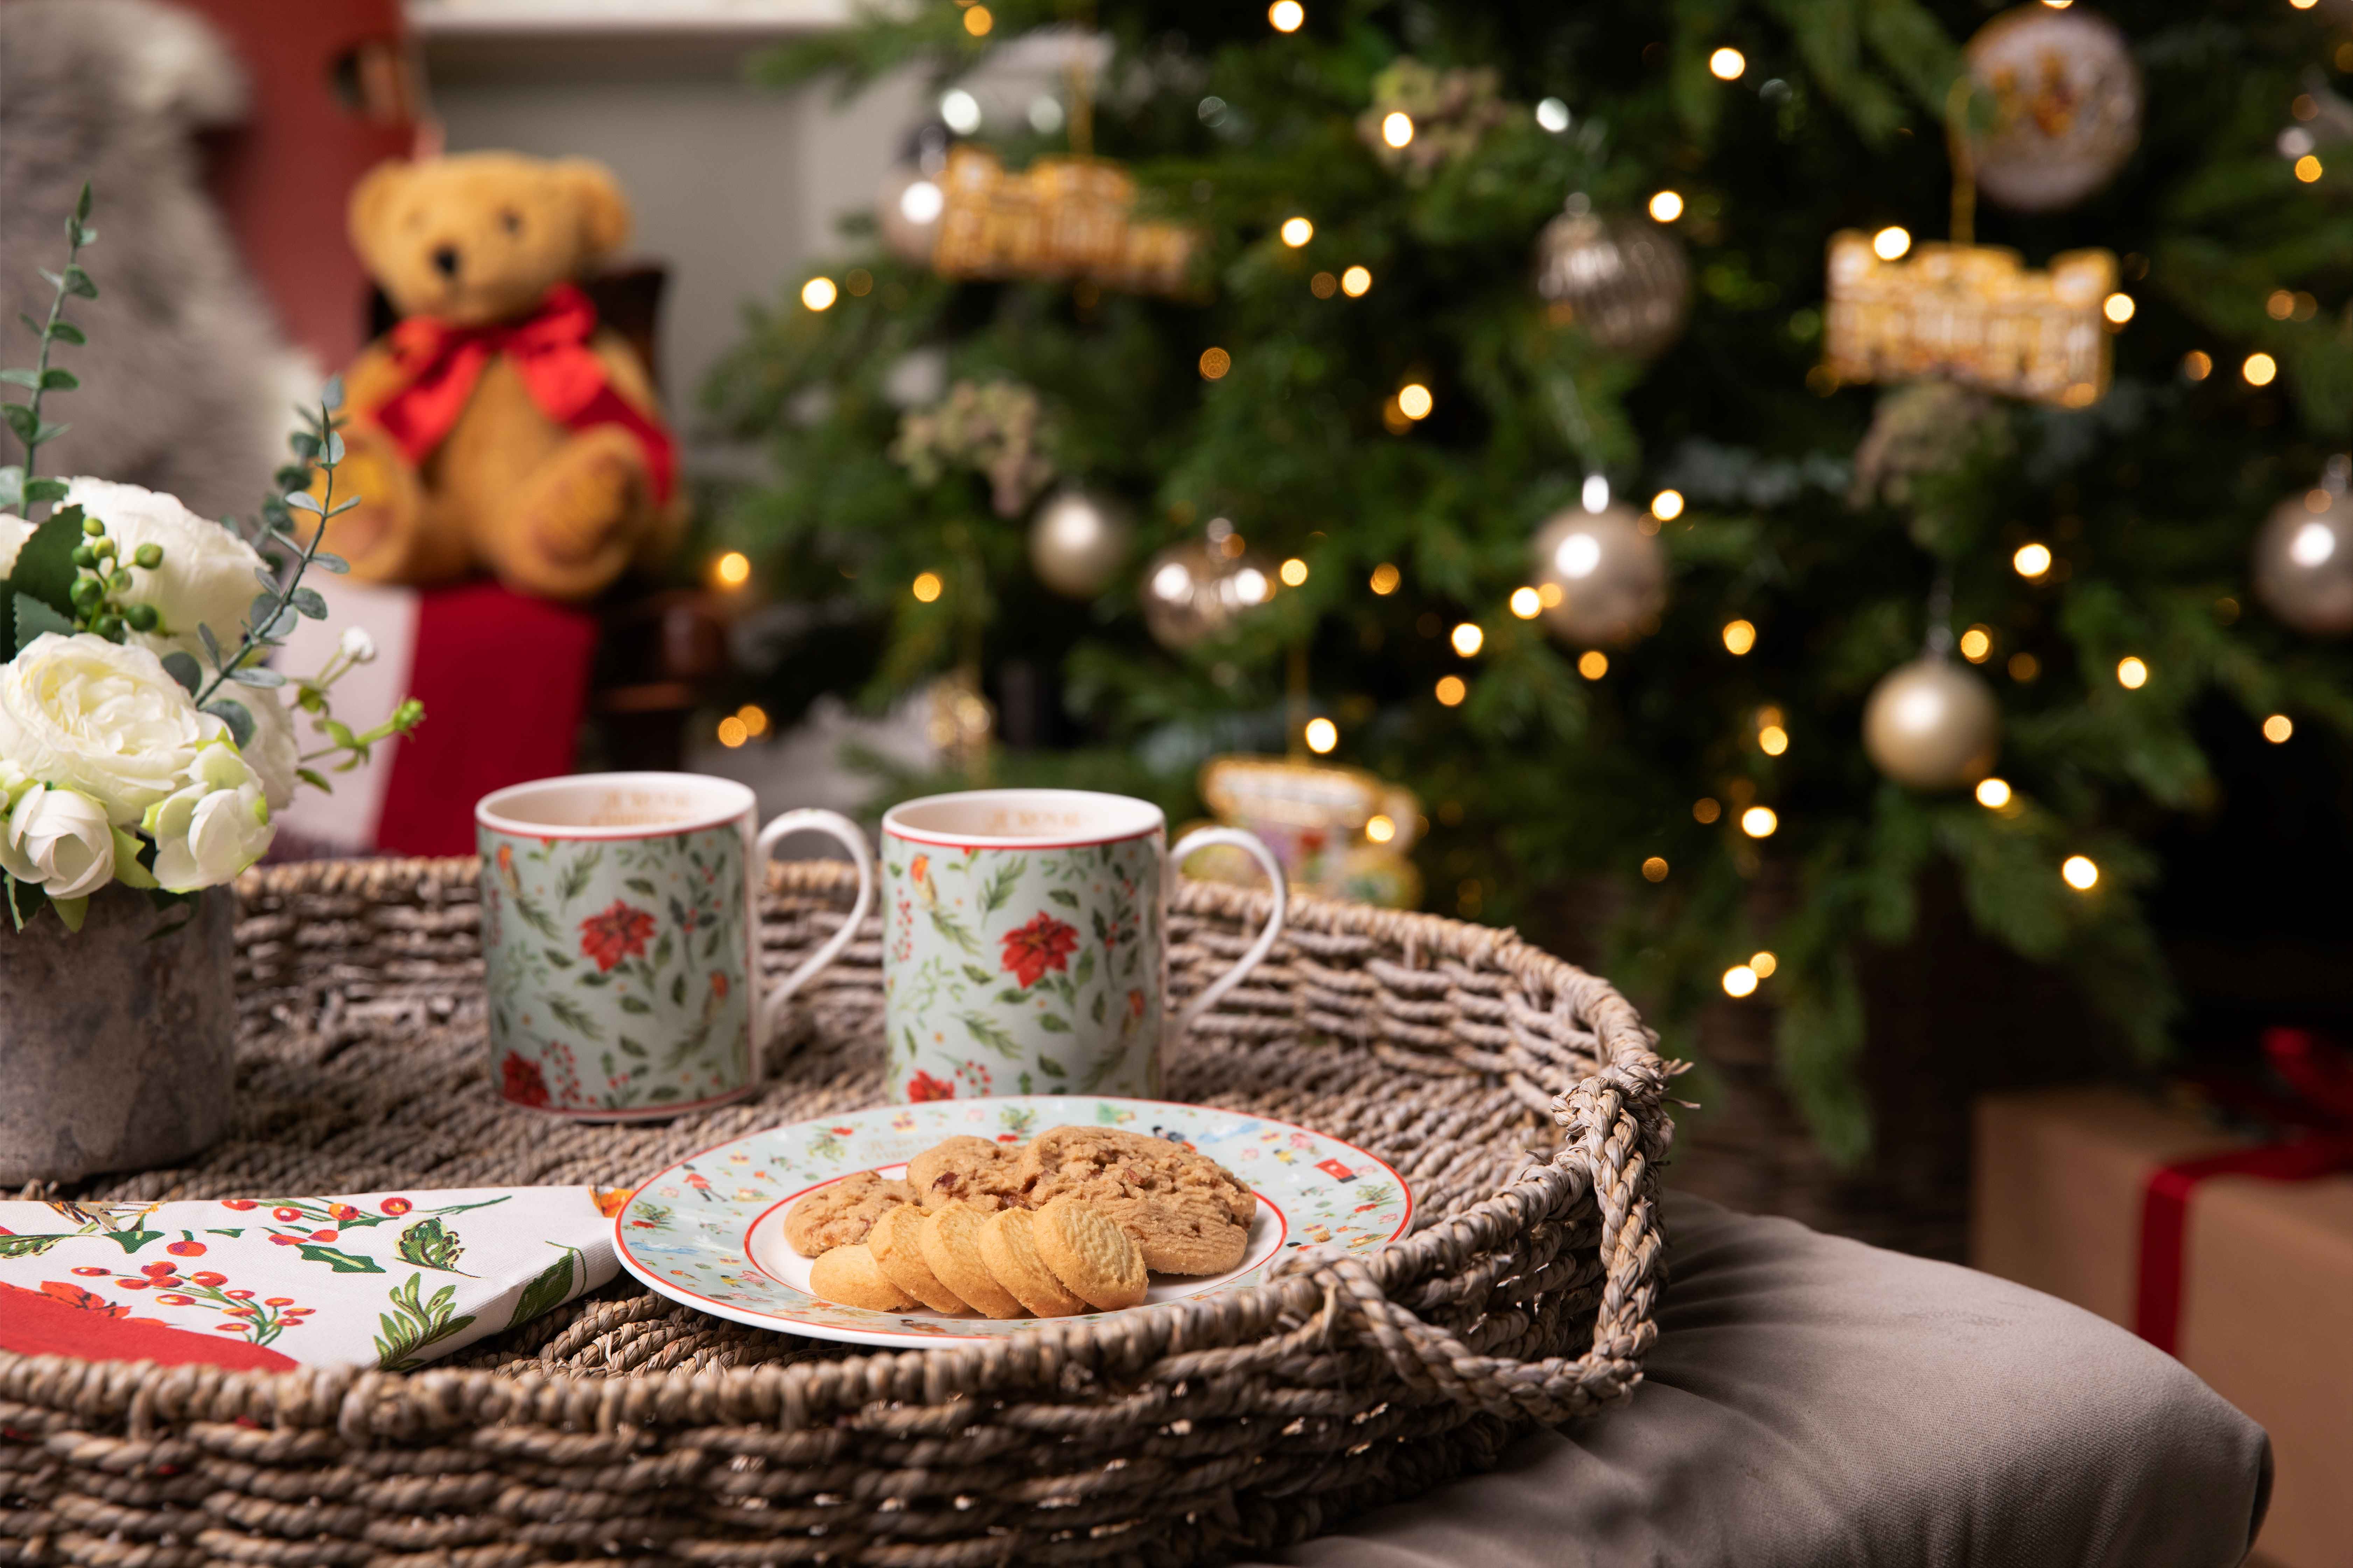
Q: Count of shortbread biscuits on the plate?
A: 5